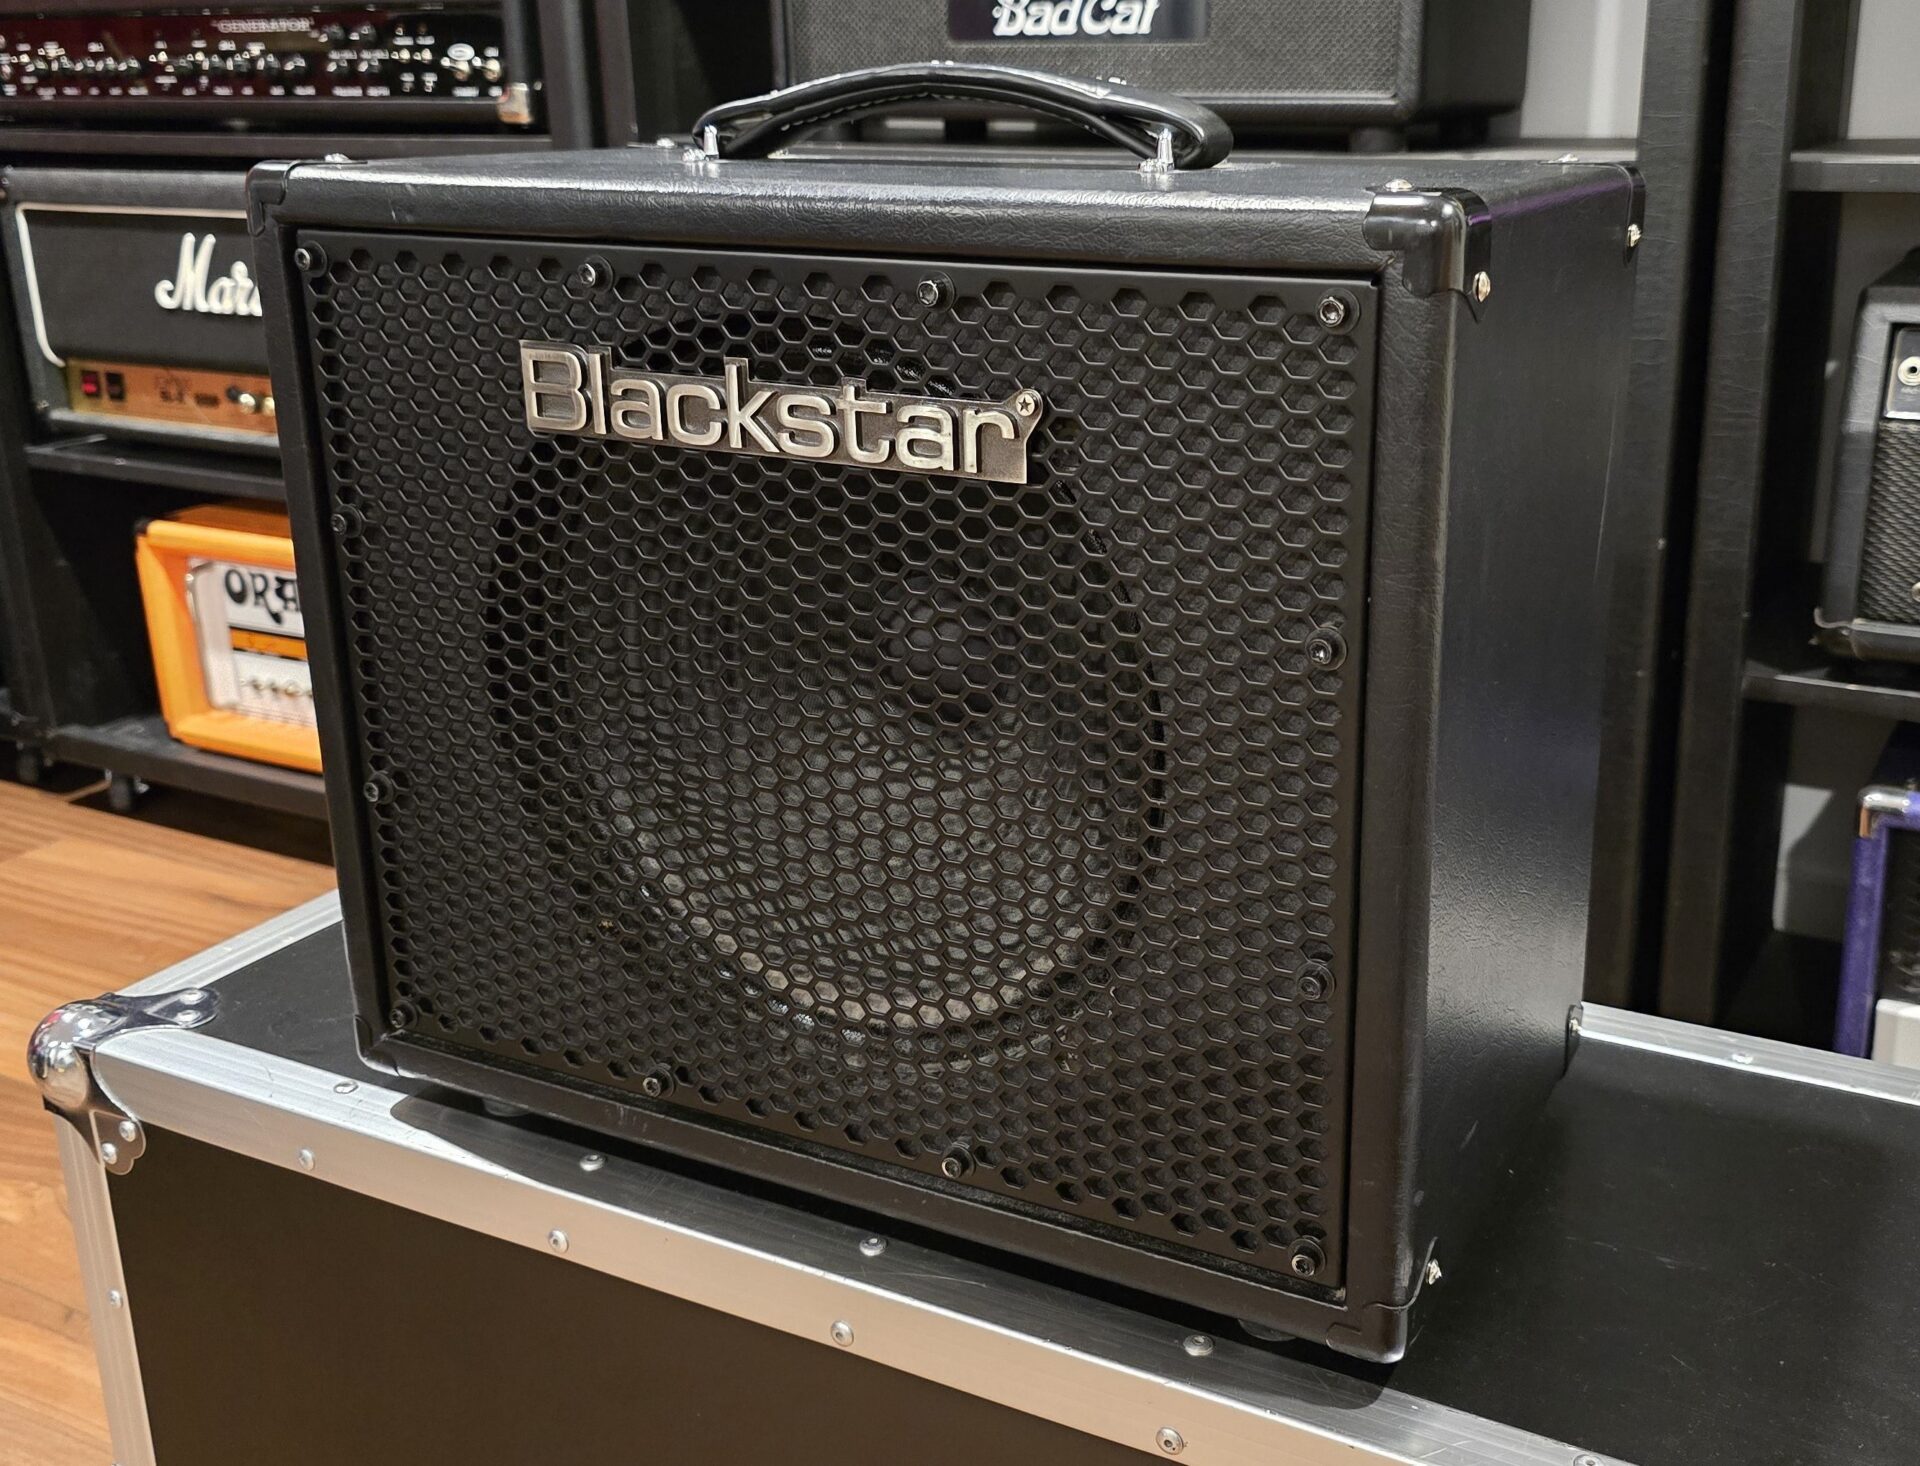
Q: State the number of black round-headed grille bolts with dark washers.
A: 12